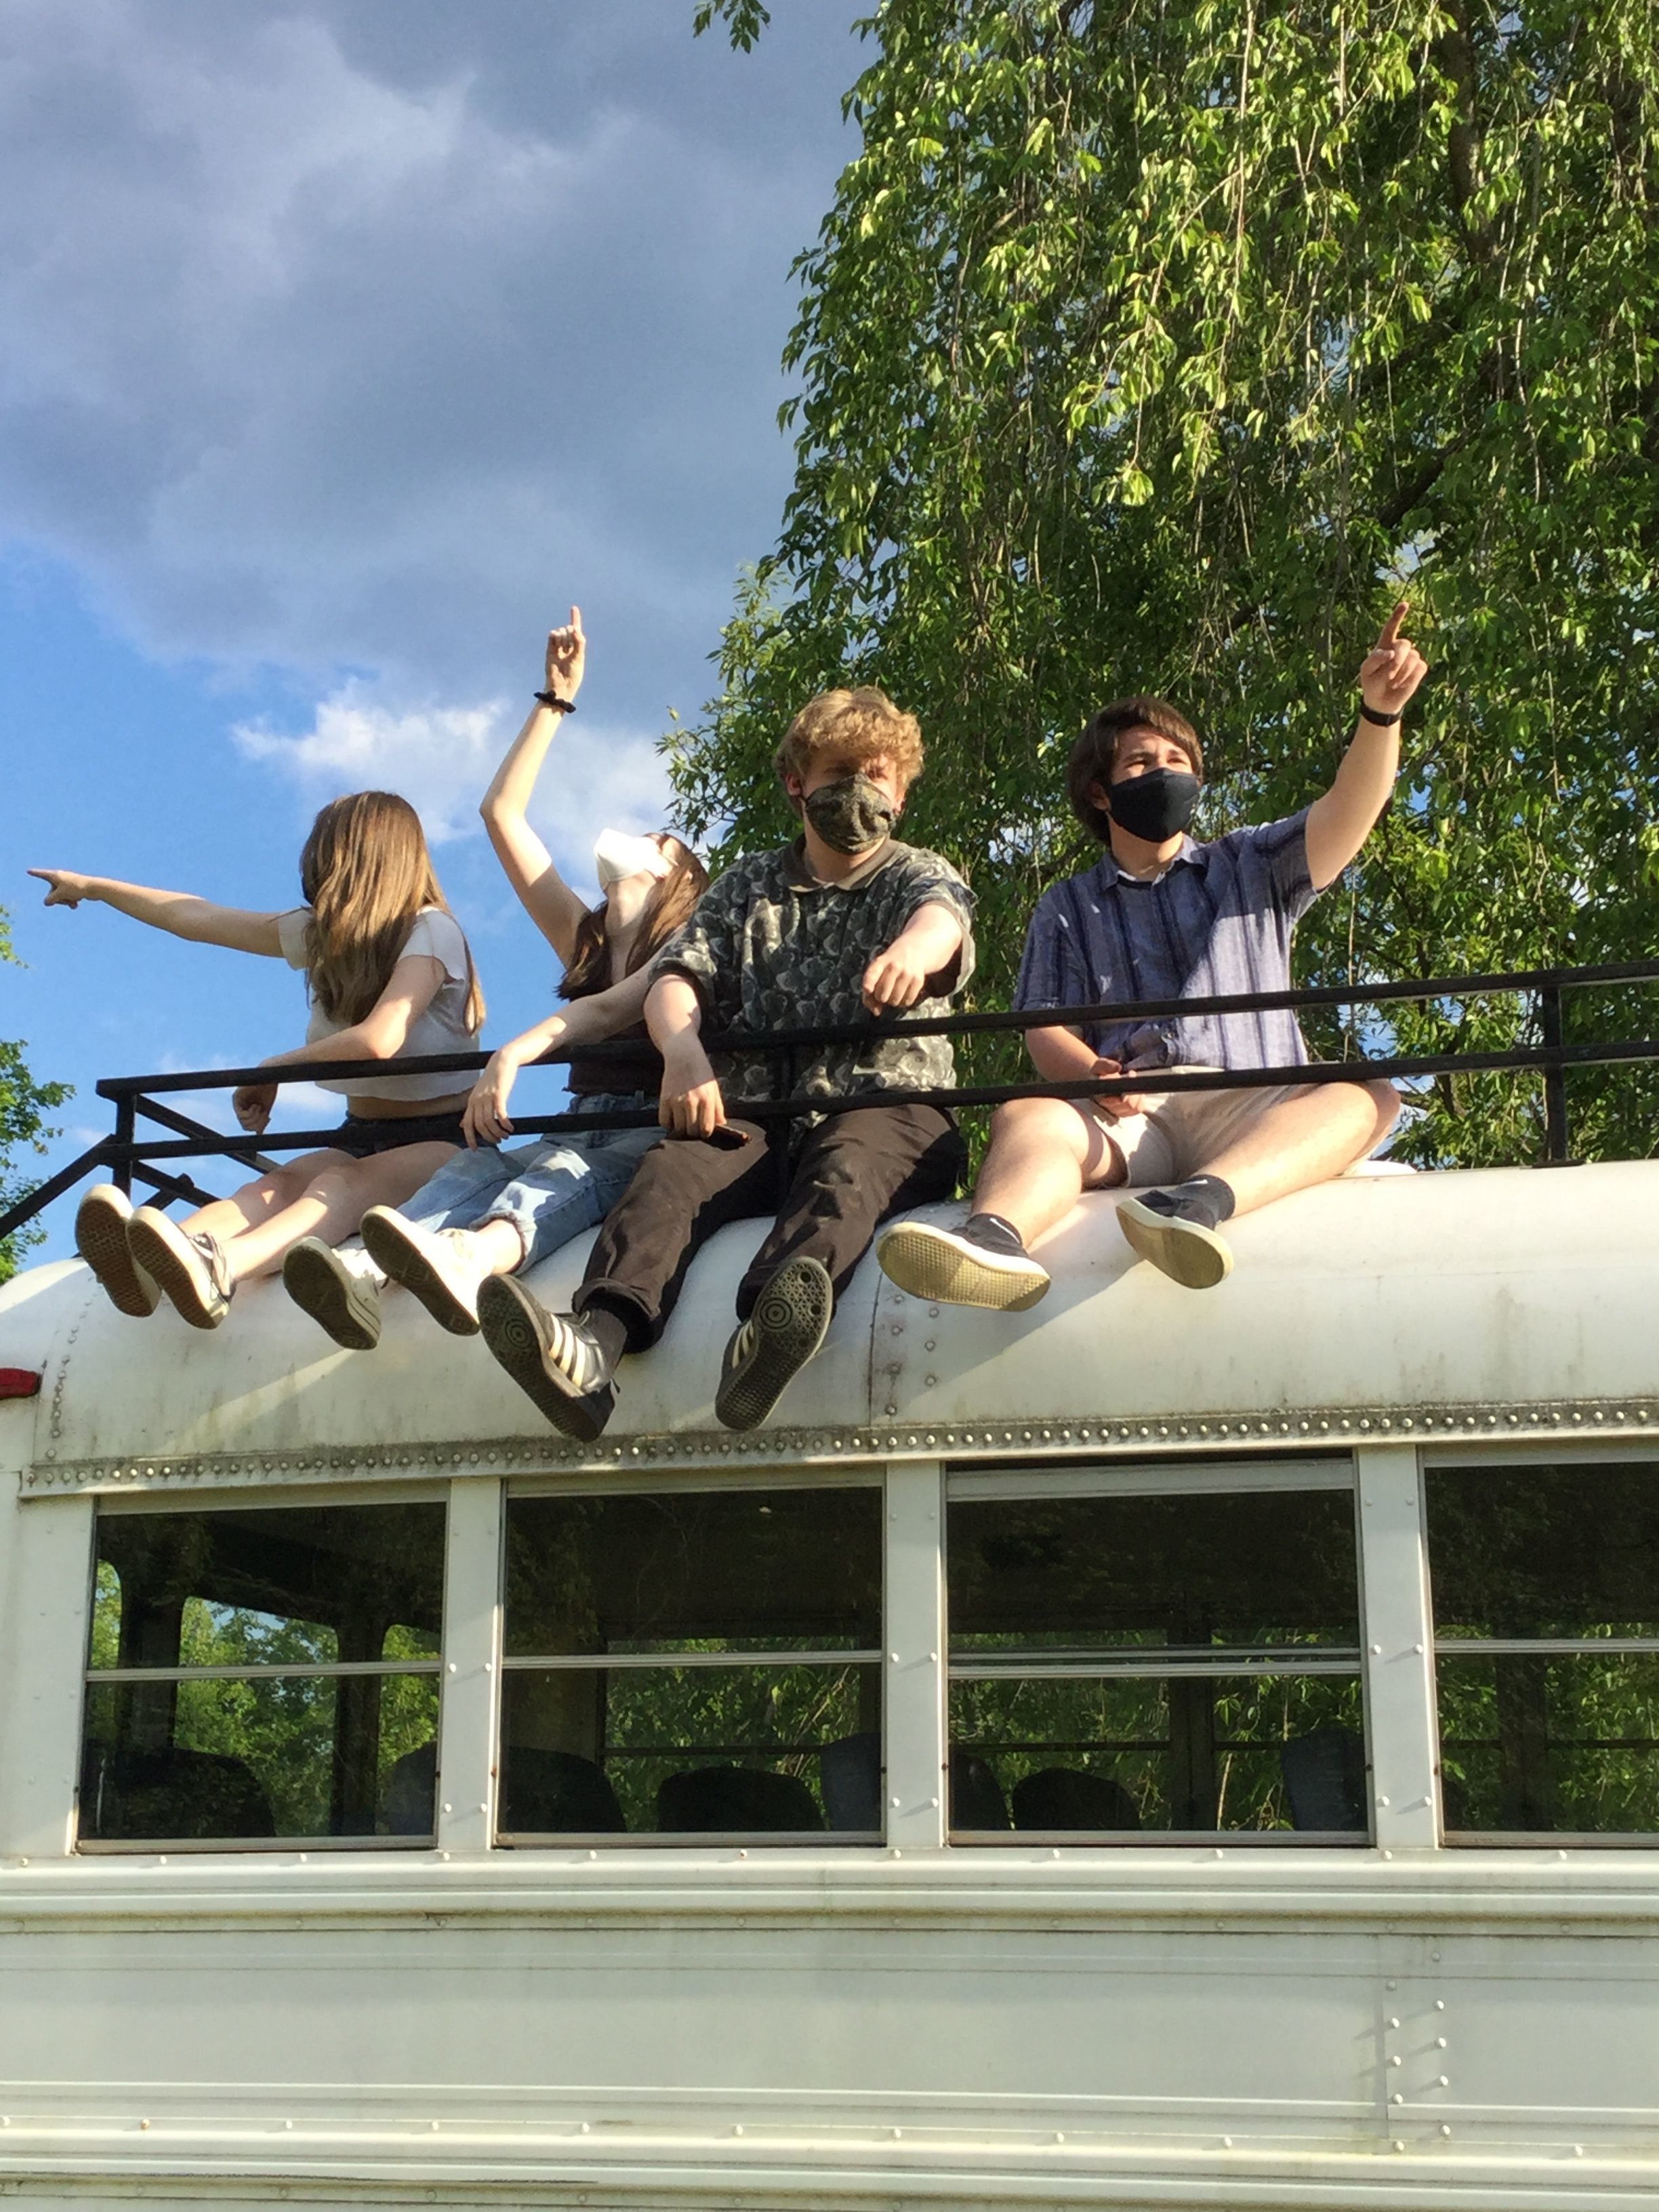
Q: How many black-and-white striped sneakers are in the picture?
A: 2